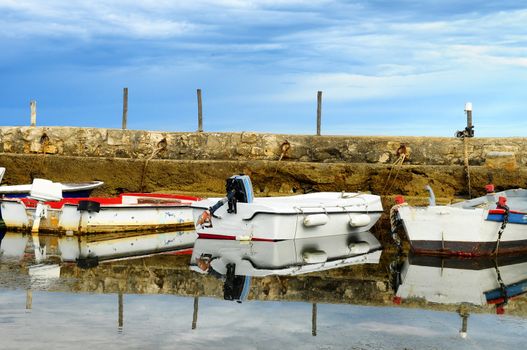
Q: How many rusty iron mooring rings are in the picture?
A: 4